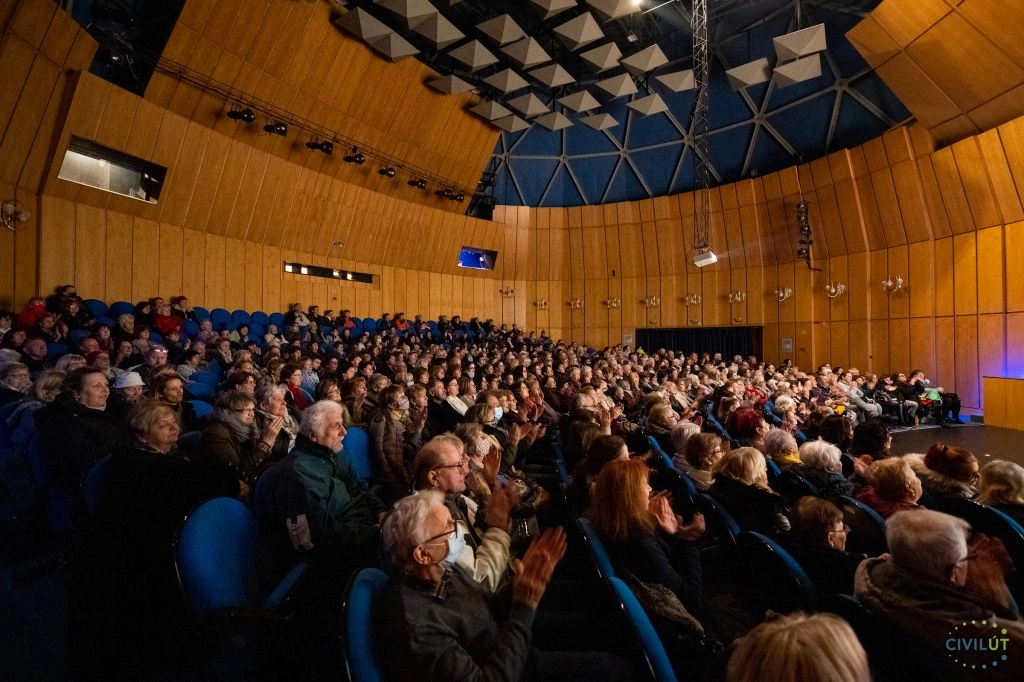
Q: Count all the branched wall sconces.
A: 11